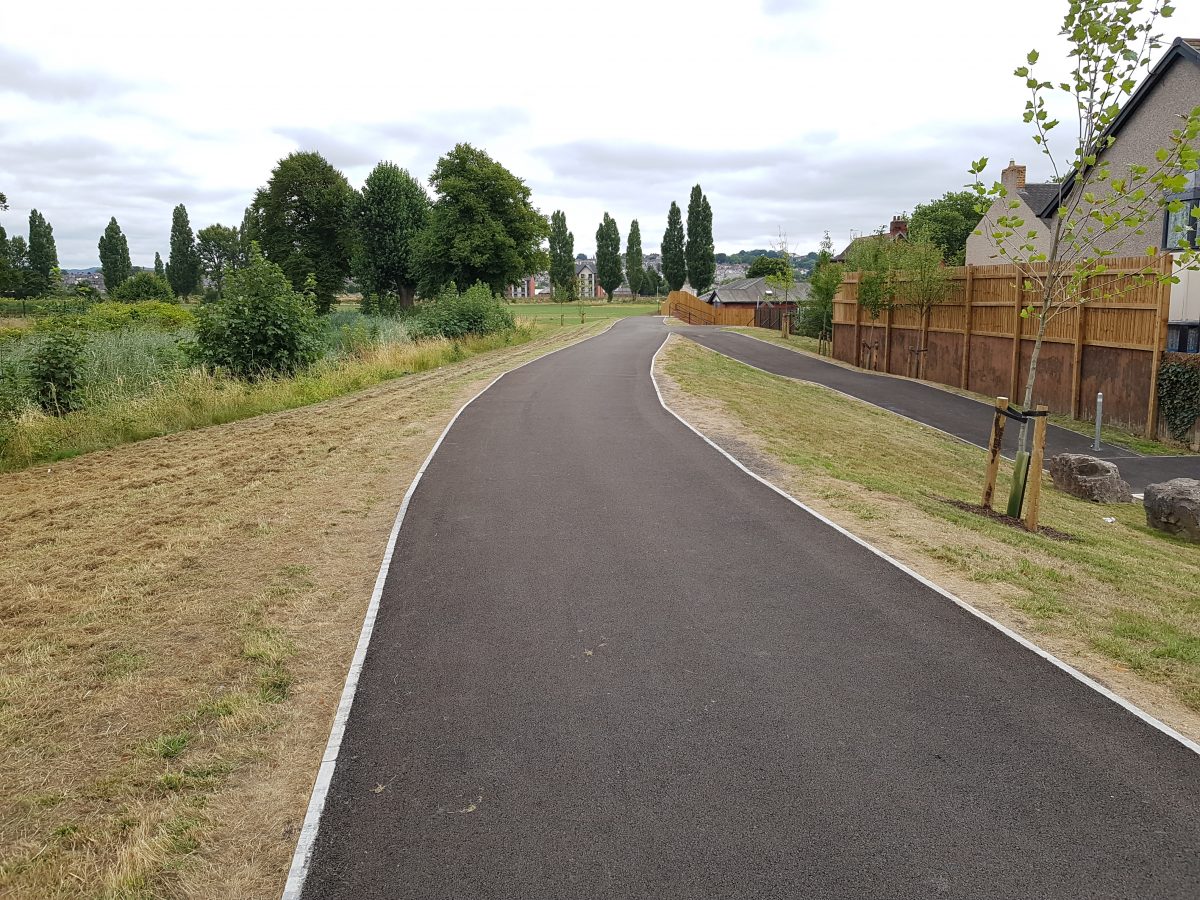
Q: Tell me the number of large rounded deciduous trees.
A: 3